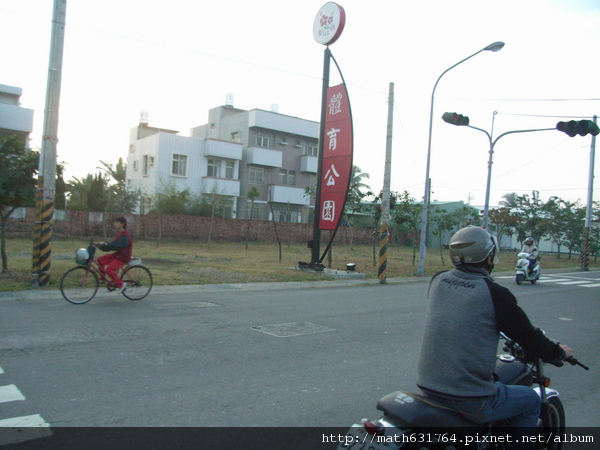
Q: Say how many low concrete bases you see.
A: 1